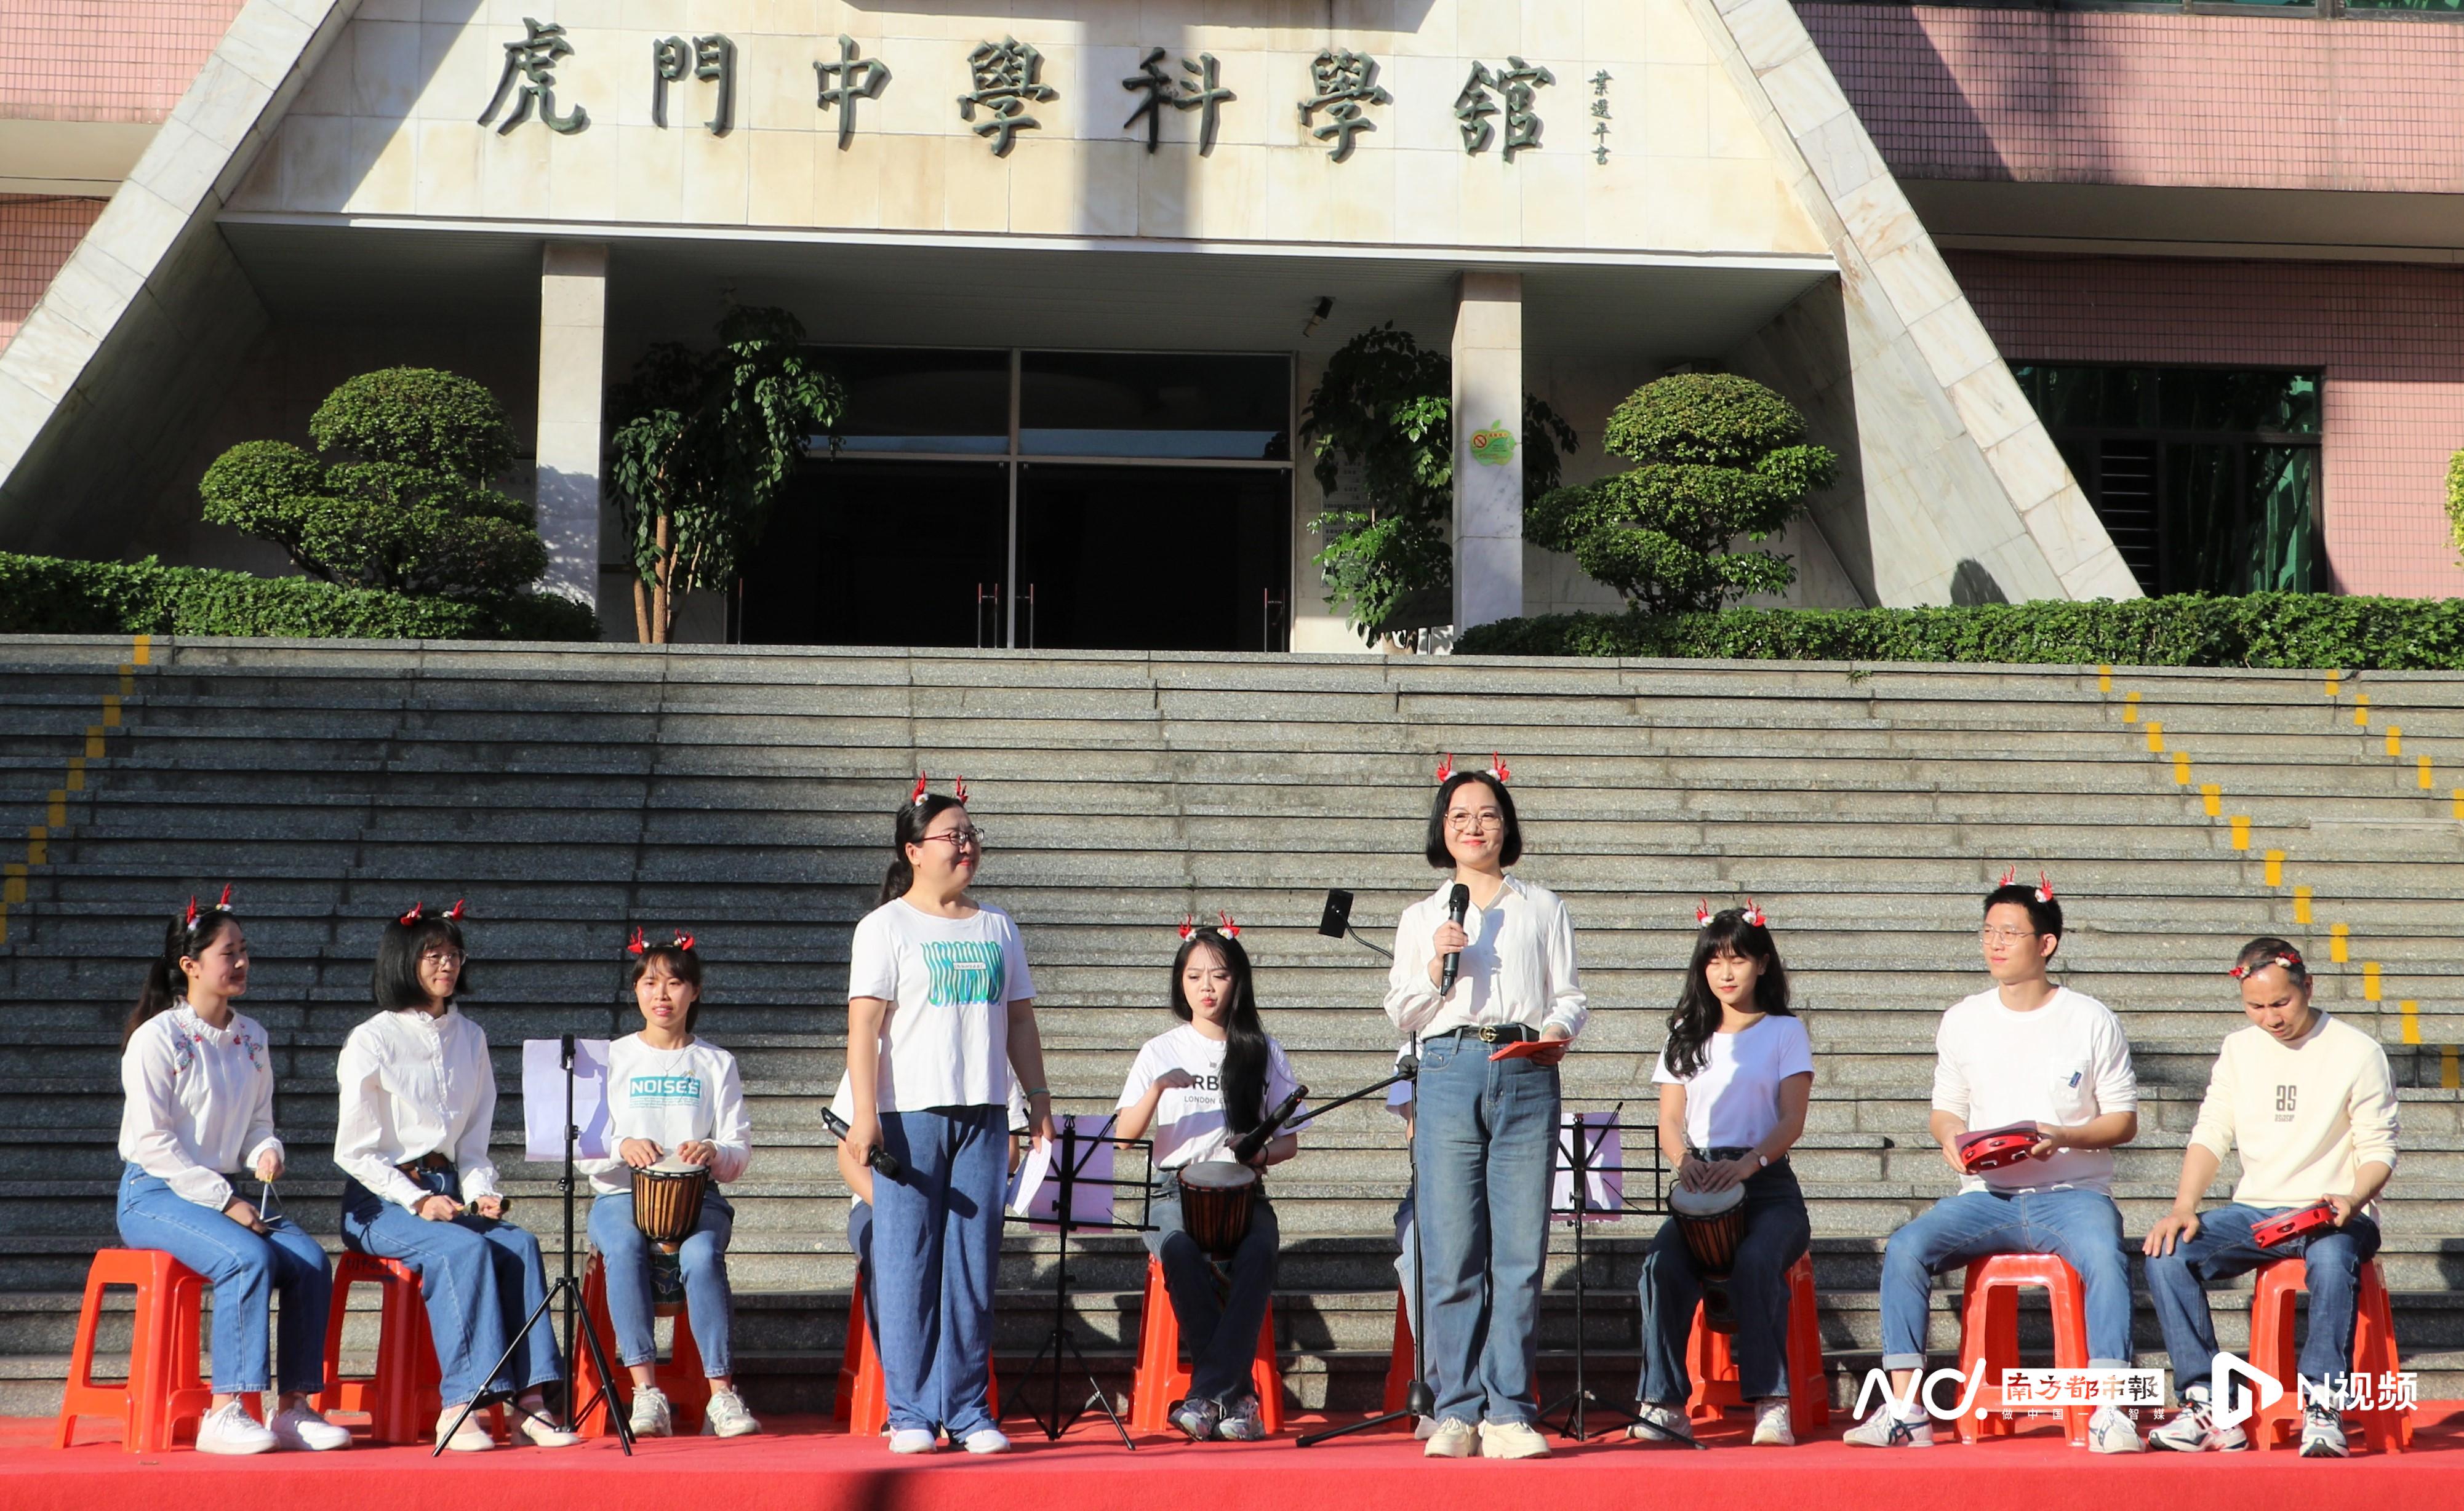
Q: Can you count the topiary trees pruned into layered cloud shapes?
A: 2